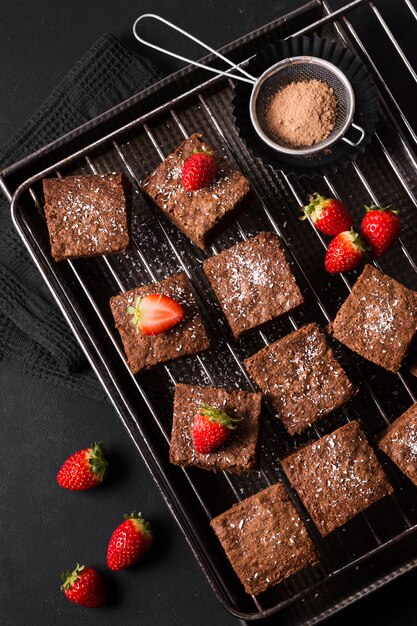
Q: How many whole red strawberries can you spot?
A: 8